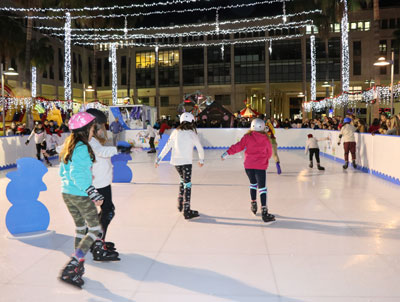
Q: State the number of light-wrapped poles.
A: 5